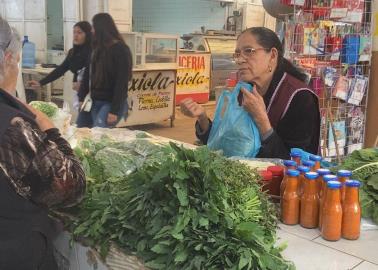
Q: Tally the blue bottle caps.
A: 12